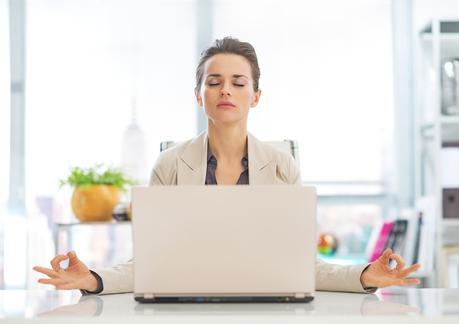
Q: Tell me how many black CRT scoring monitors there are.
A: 0